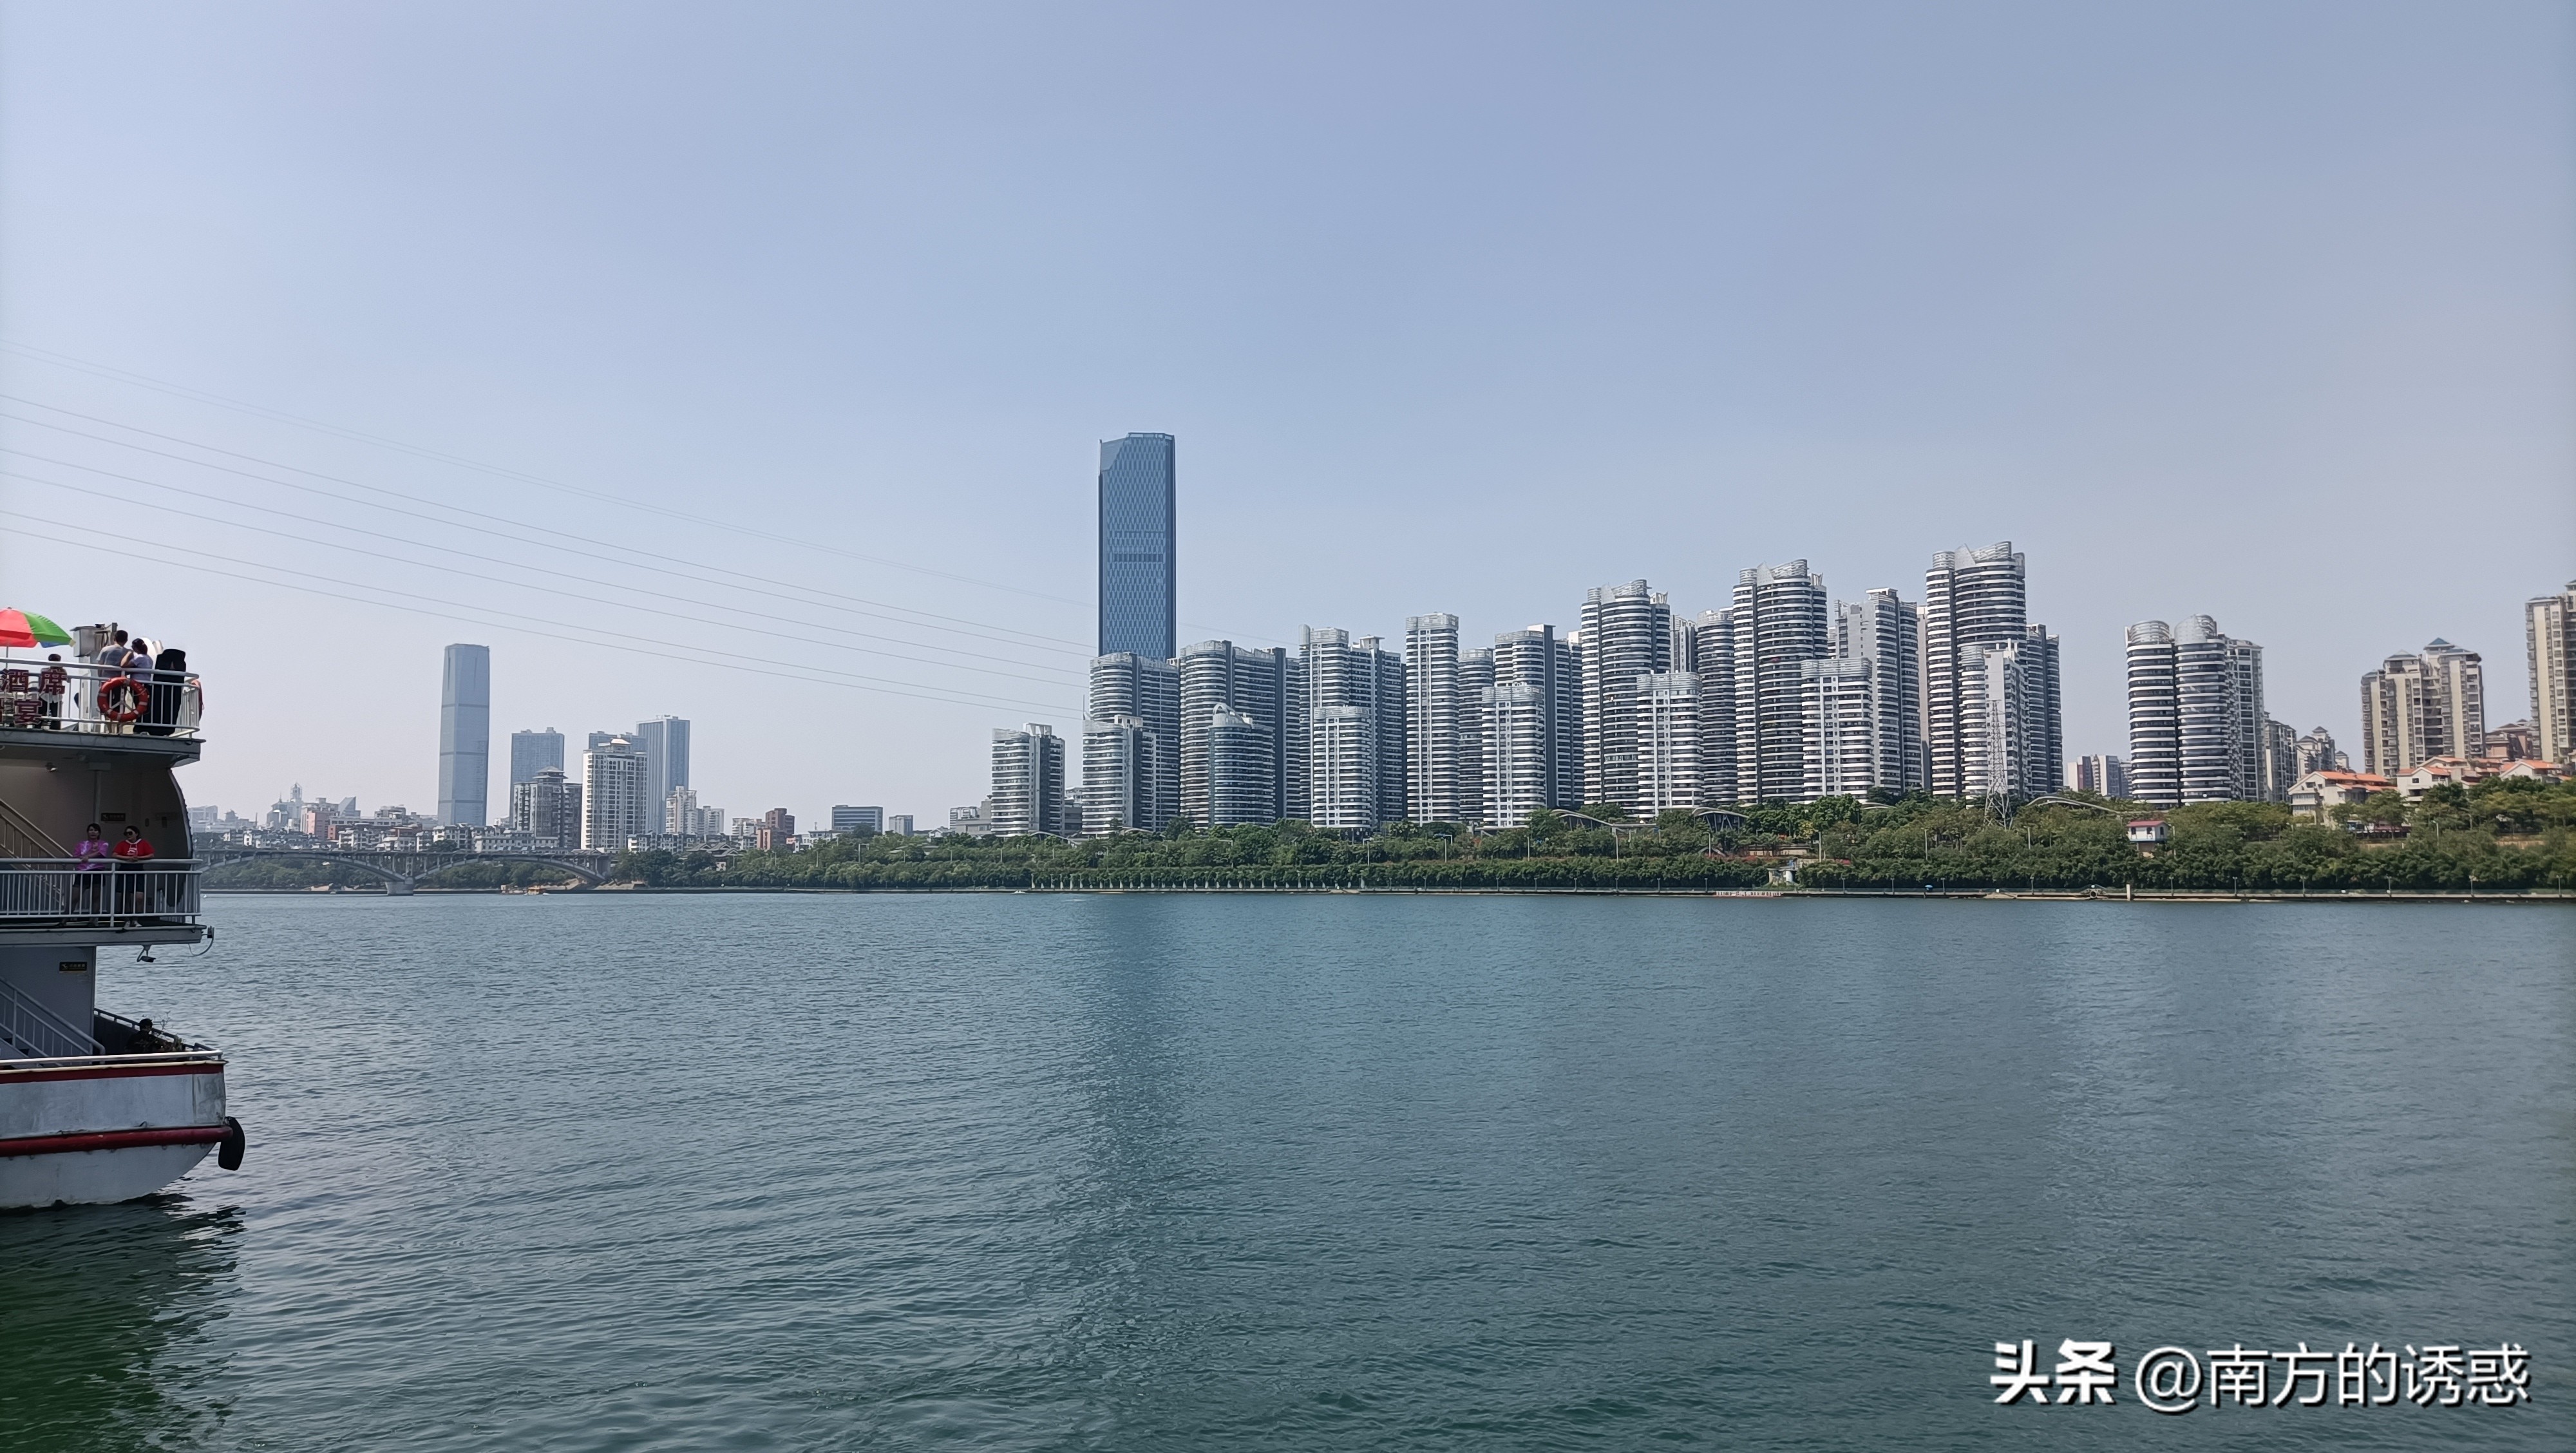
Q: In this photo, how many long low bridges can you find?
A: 1